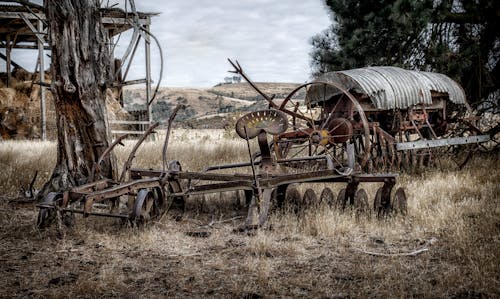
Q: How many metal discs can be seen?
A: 8